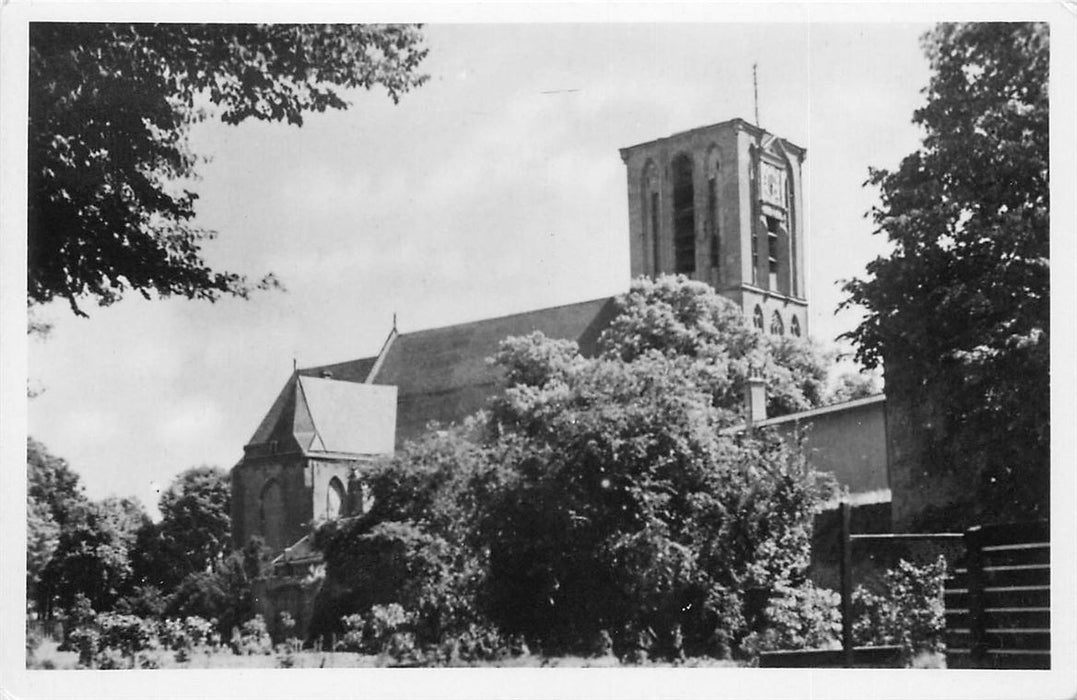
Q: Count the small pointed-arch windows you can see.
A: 3